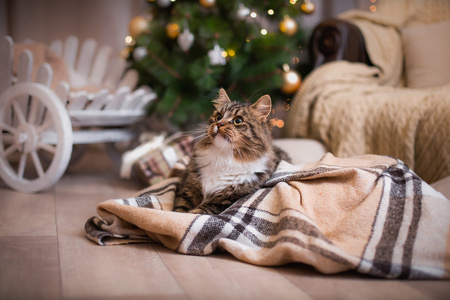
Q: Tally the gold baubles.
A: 6